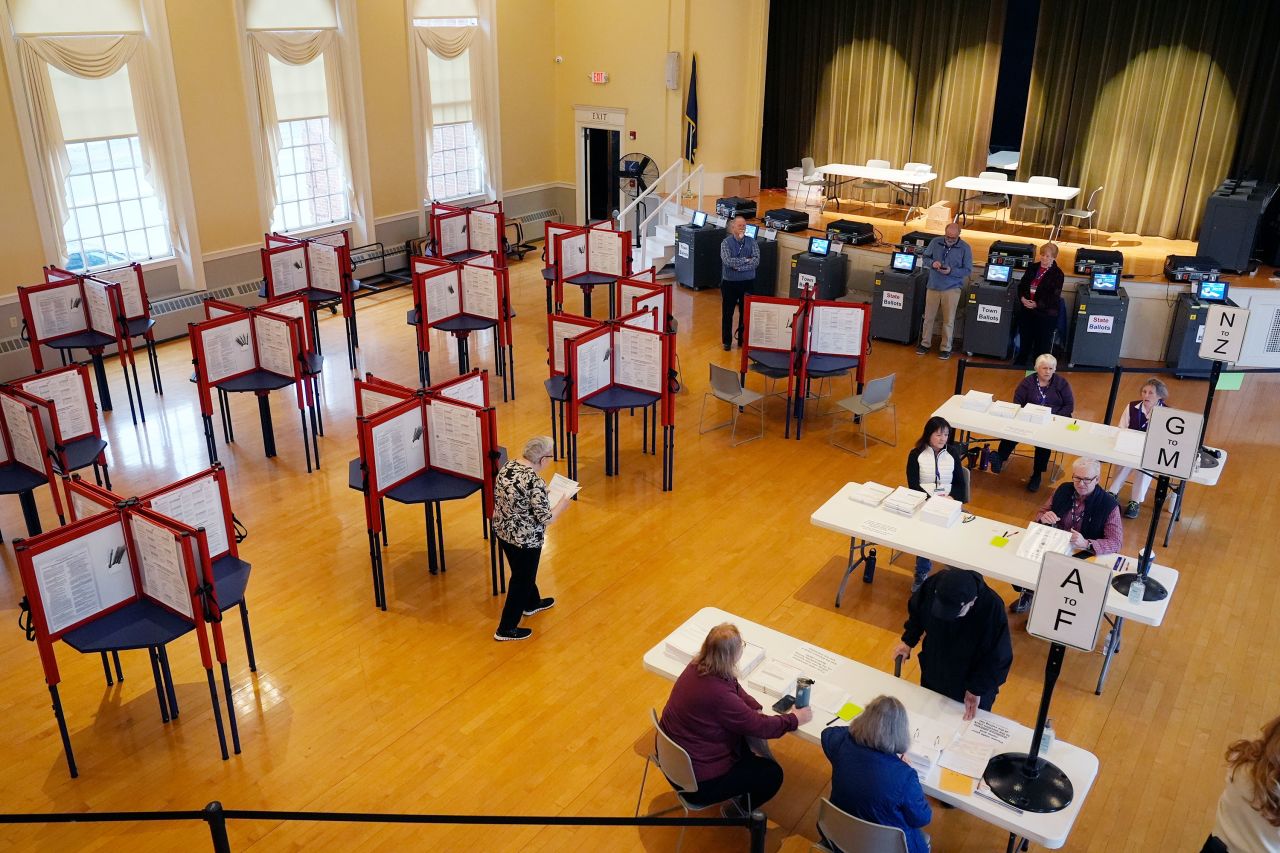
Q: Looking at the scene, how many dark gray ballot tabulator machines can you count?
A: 7